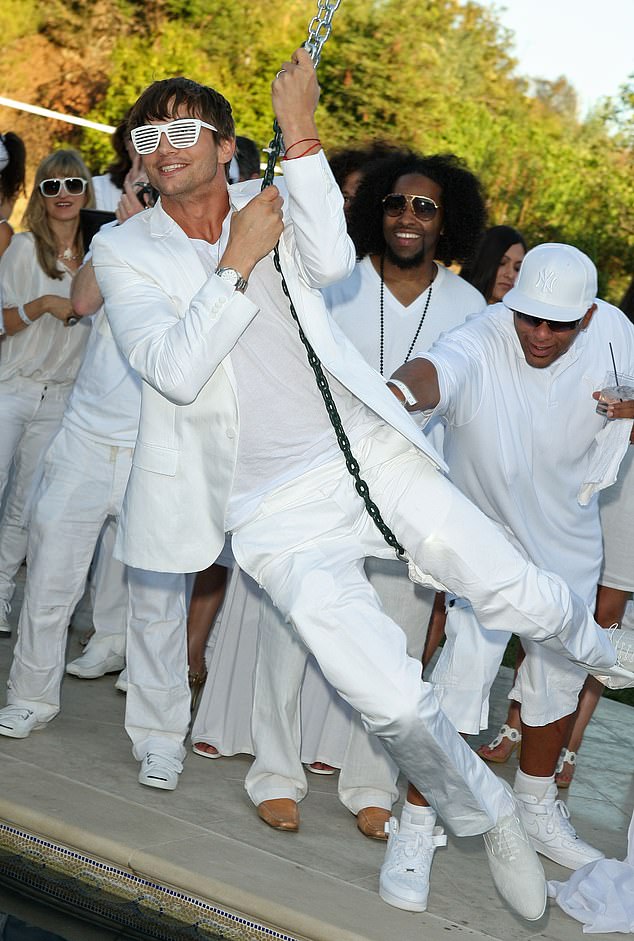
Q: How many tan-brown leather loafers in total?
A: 2